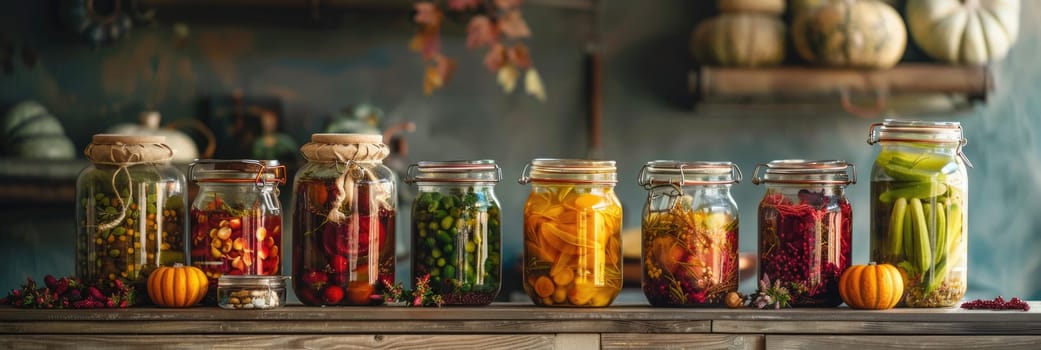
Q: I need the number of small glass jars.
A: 1